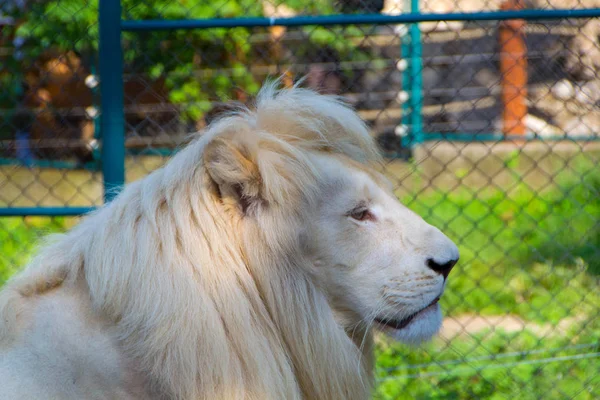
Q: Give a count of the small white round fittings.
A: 7